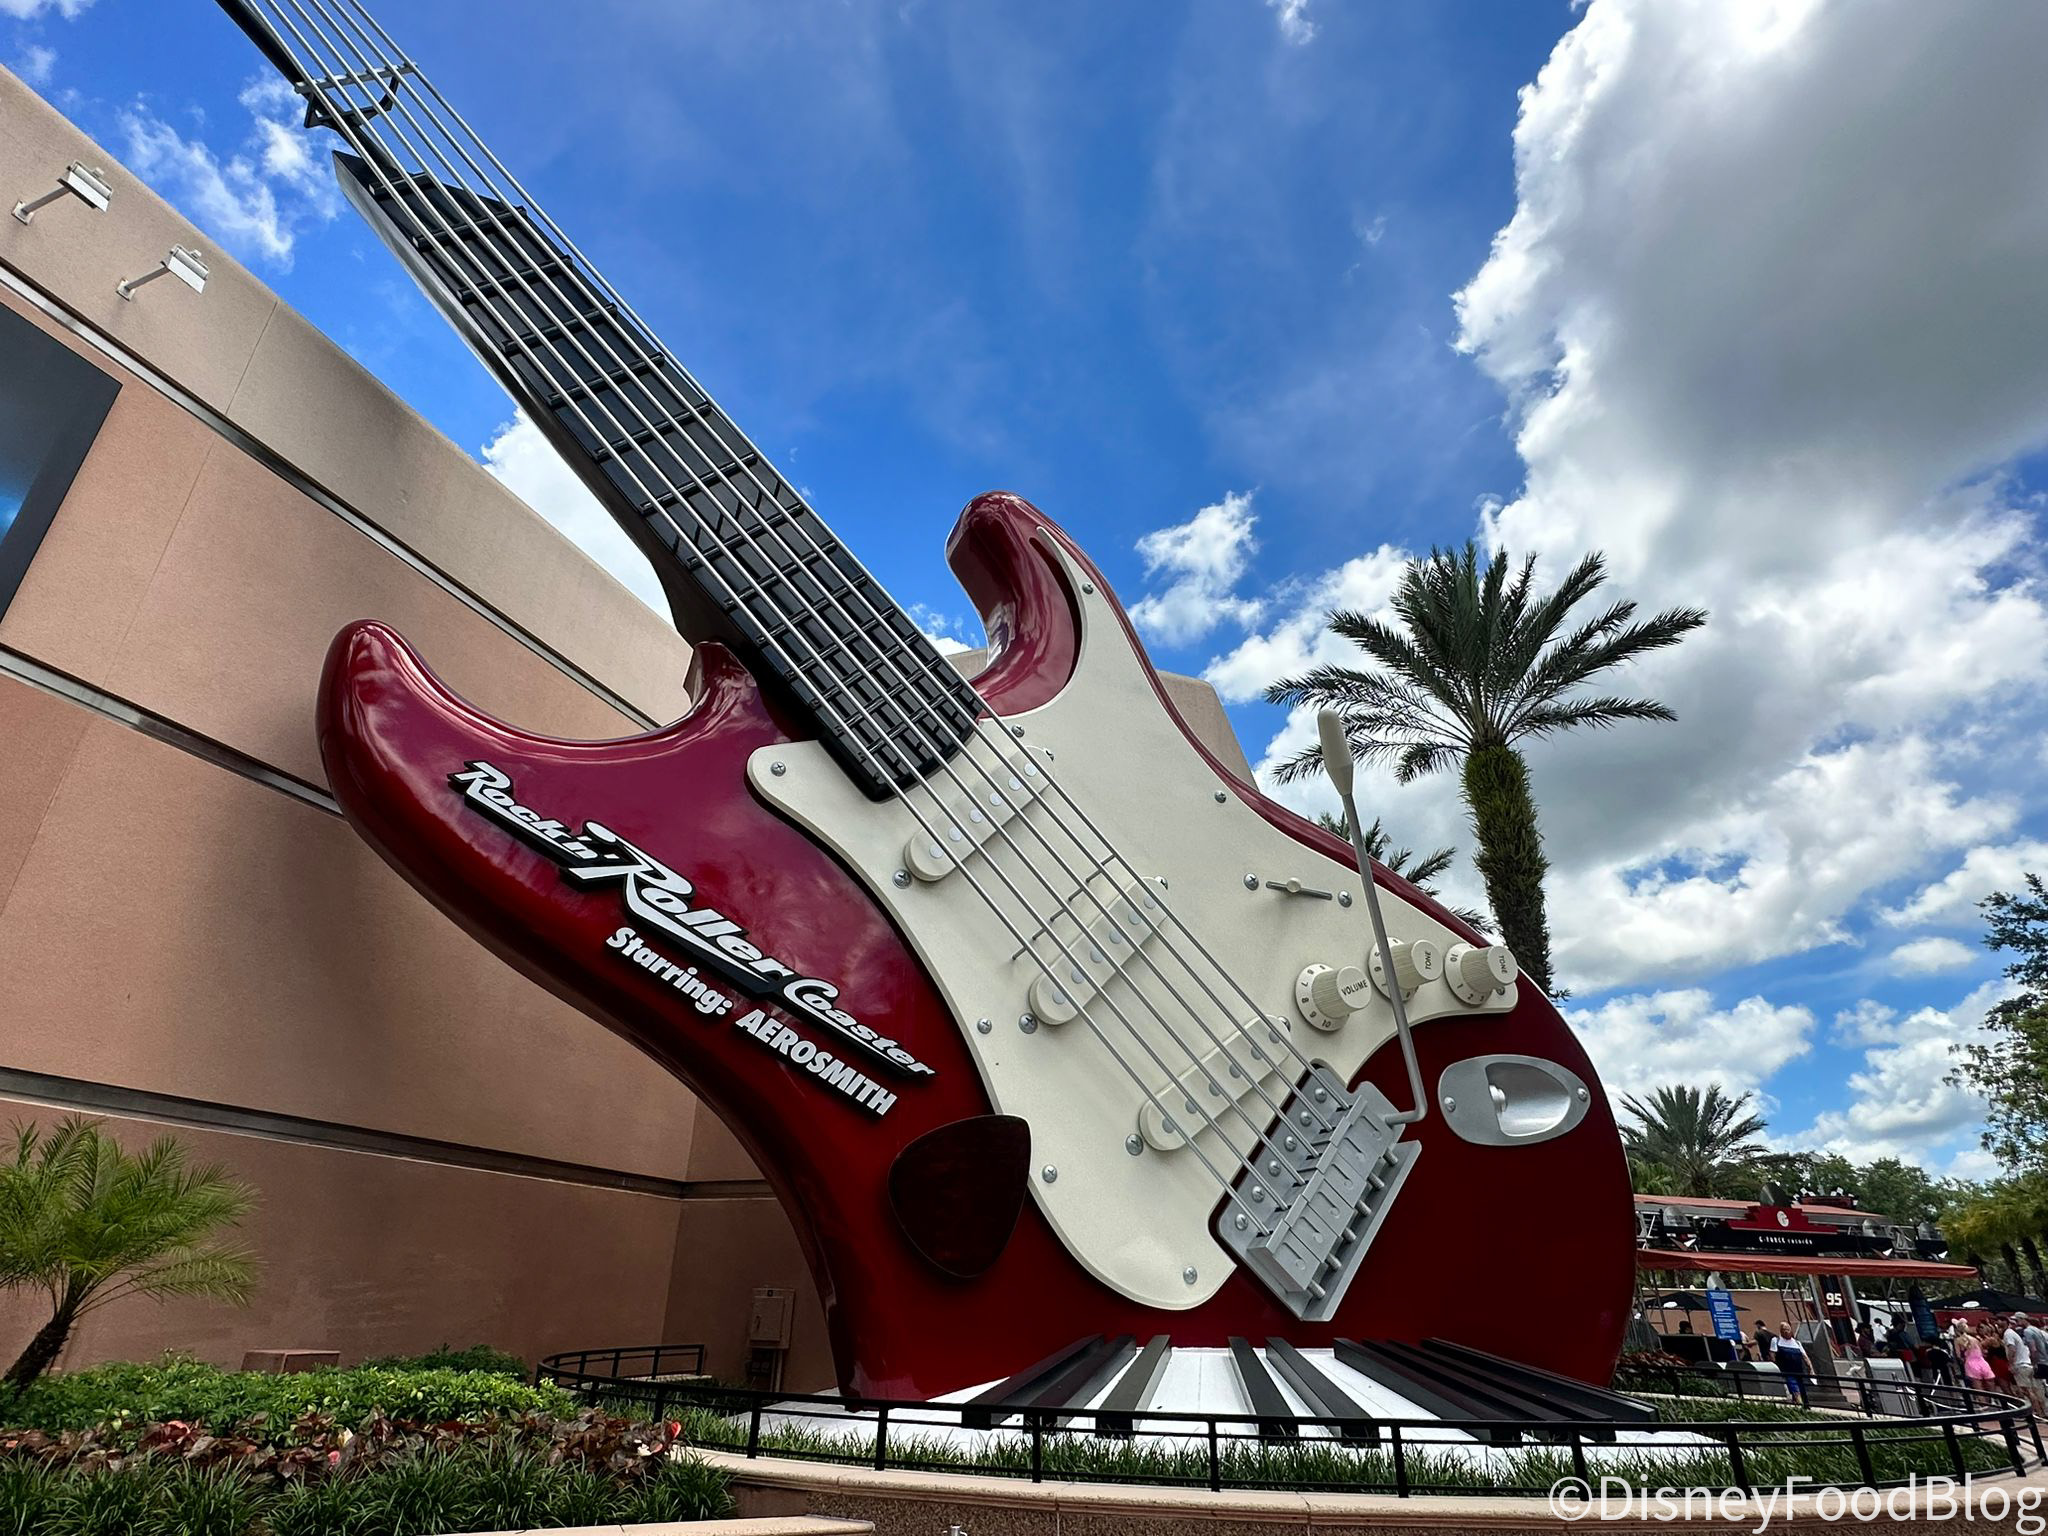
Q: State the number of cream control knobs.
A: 3